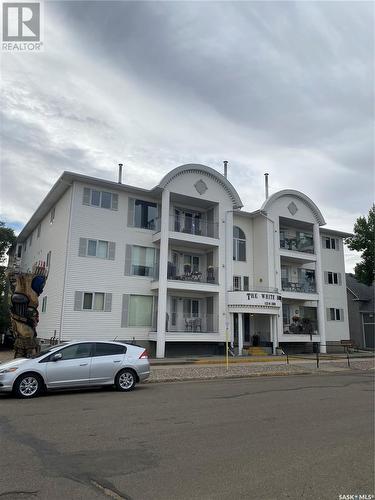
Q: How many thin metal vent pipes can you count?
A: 3